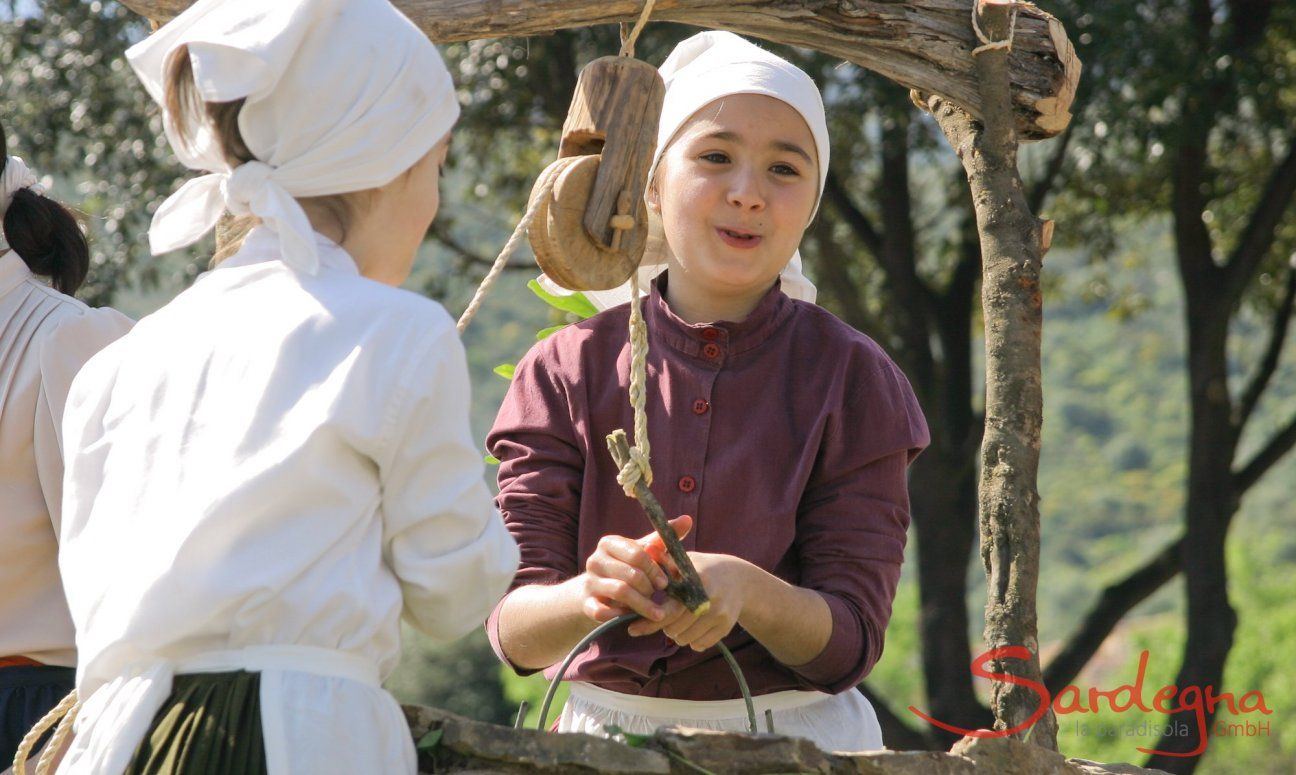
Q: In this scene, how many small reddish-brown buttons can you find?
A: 4